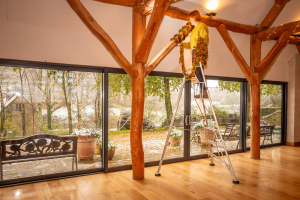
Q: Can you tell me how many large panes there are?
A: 4